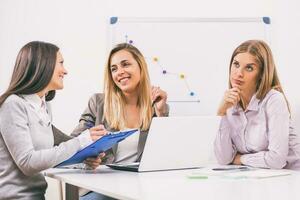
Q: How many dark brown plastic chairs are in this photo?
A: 0